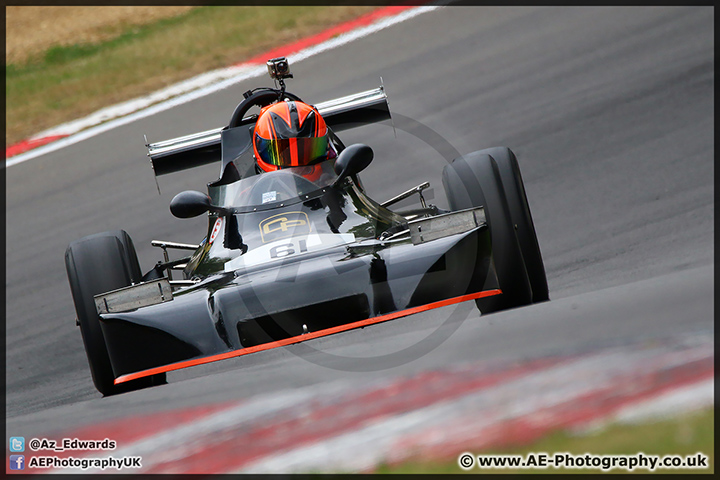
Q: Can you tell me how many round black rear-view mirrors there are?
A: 2